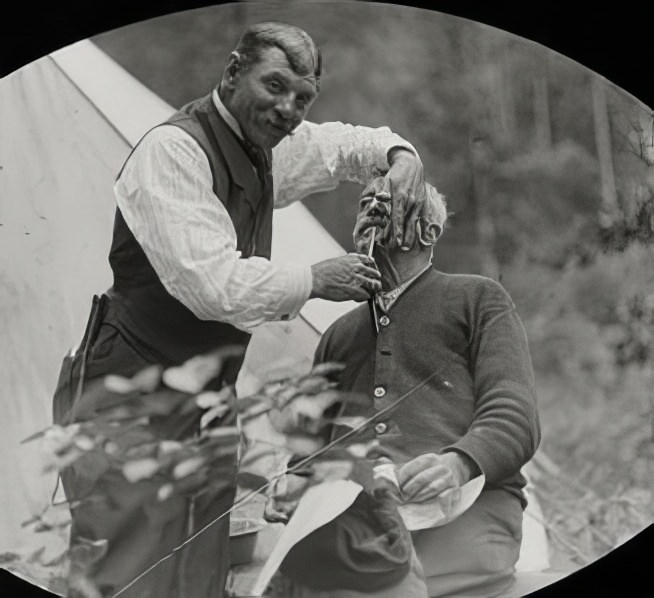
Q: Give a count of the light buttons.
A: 3